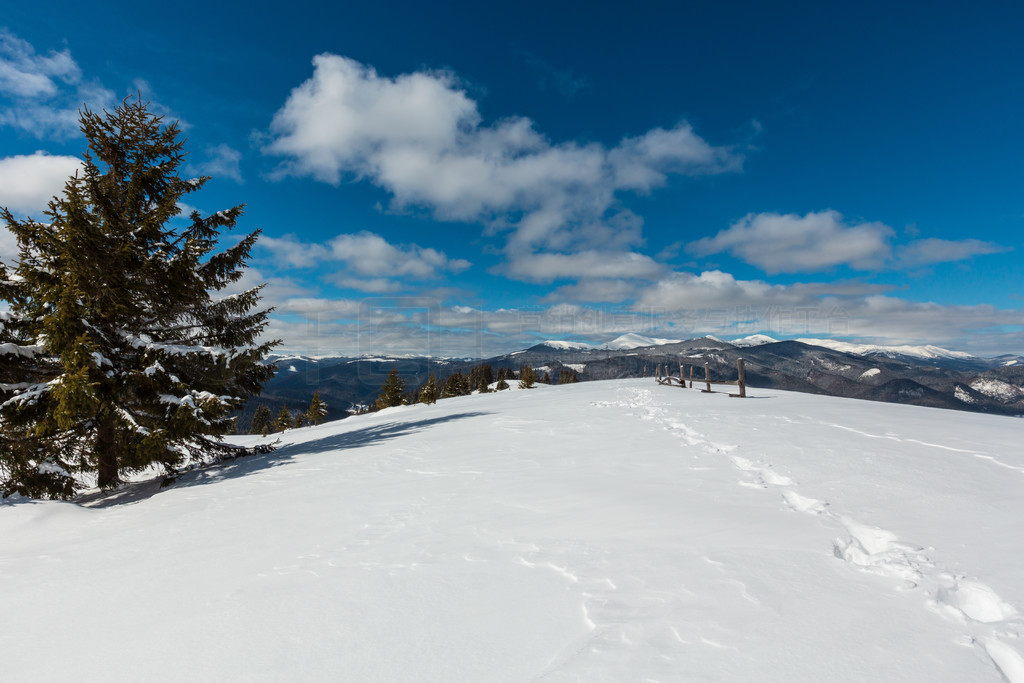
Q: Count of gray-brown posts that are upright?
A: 8